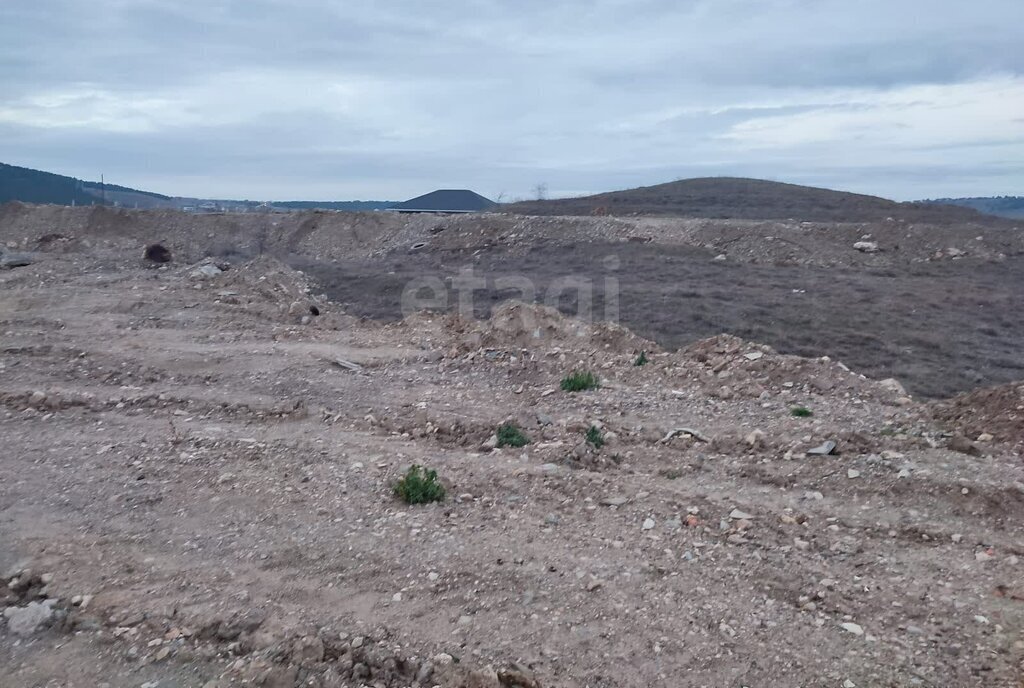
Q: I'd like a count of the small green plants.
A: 6